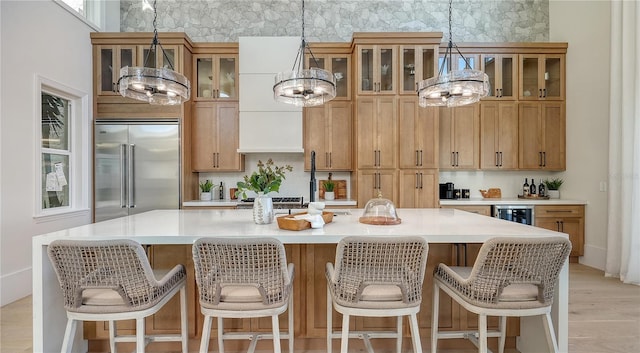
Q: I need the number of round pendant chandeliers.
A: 3